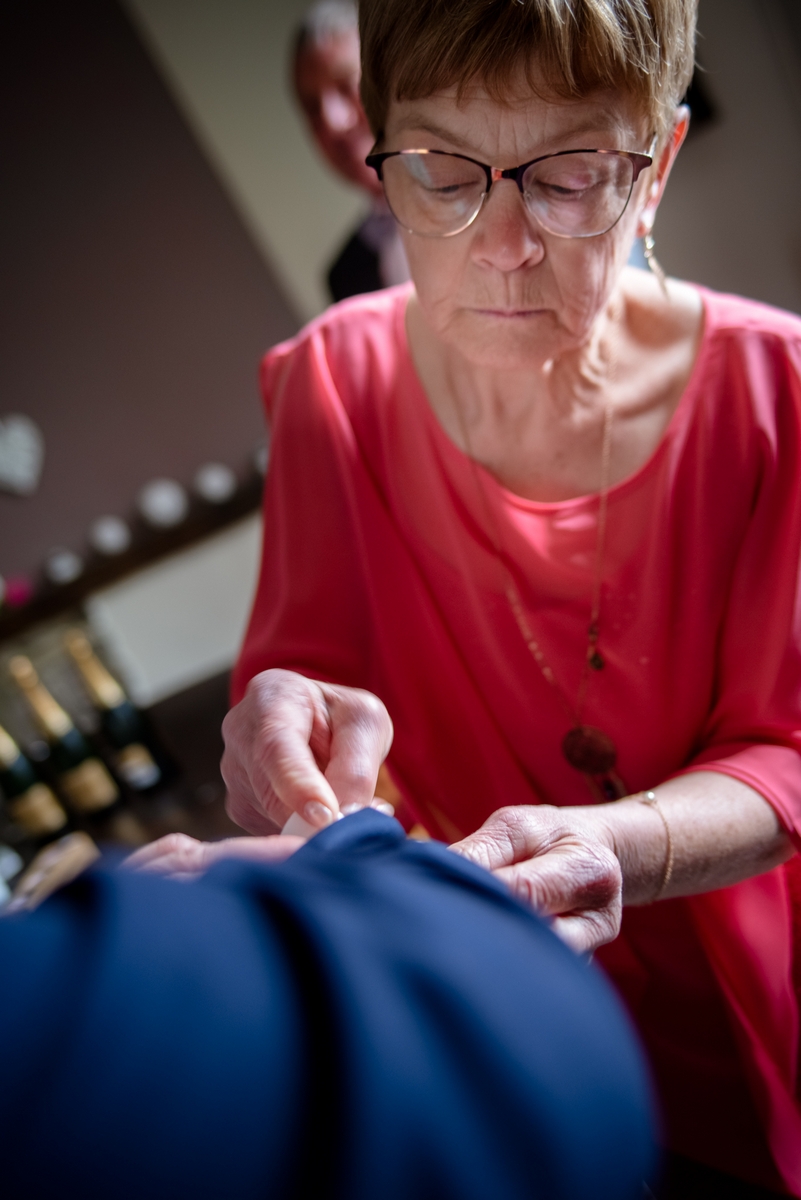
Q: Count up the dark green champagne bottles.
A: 3